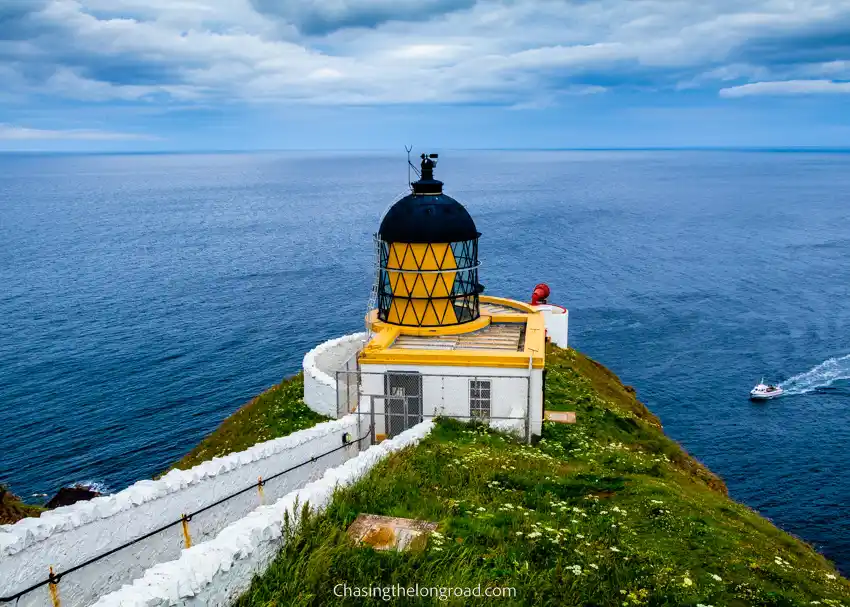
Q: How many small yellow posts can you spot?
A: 3